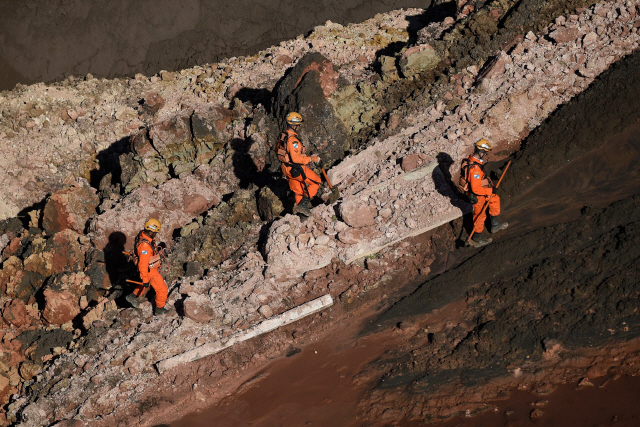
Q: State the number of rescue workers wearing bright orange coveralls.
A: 3